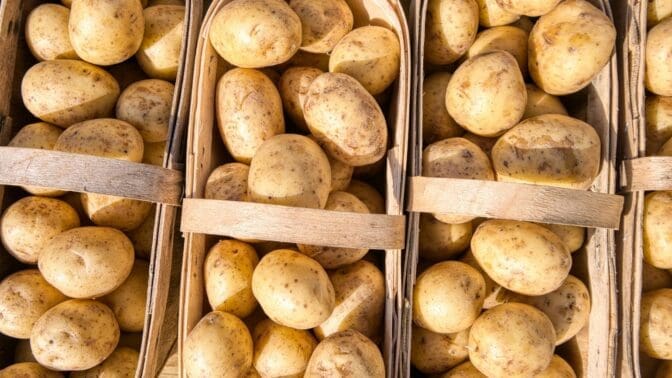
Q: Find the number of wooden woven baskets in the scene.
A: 4